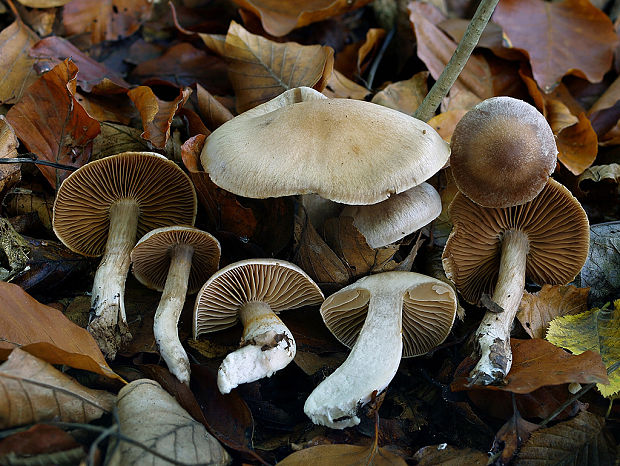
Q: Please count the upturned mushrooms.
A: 5